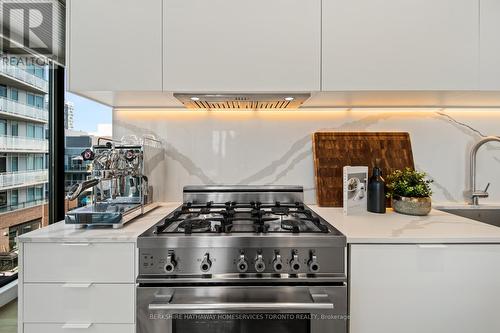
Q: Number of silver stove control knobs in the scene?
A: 7